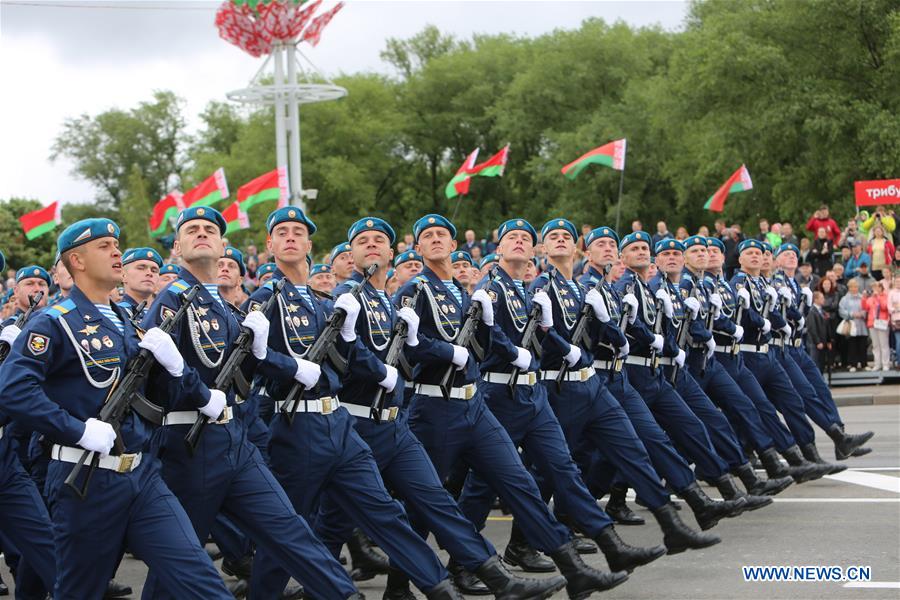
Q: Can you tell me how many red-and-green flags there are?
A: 9